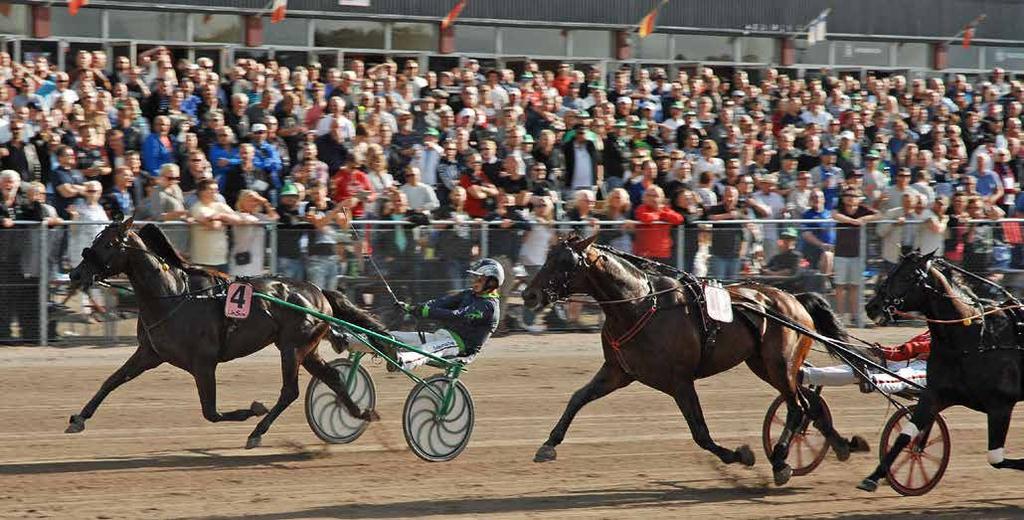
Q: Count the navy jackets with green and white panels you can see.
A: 1